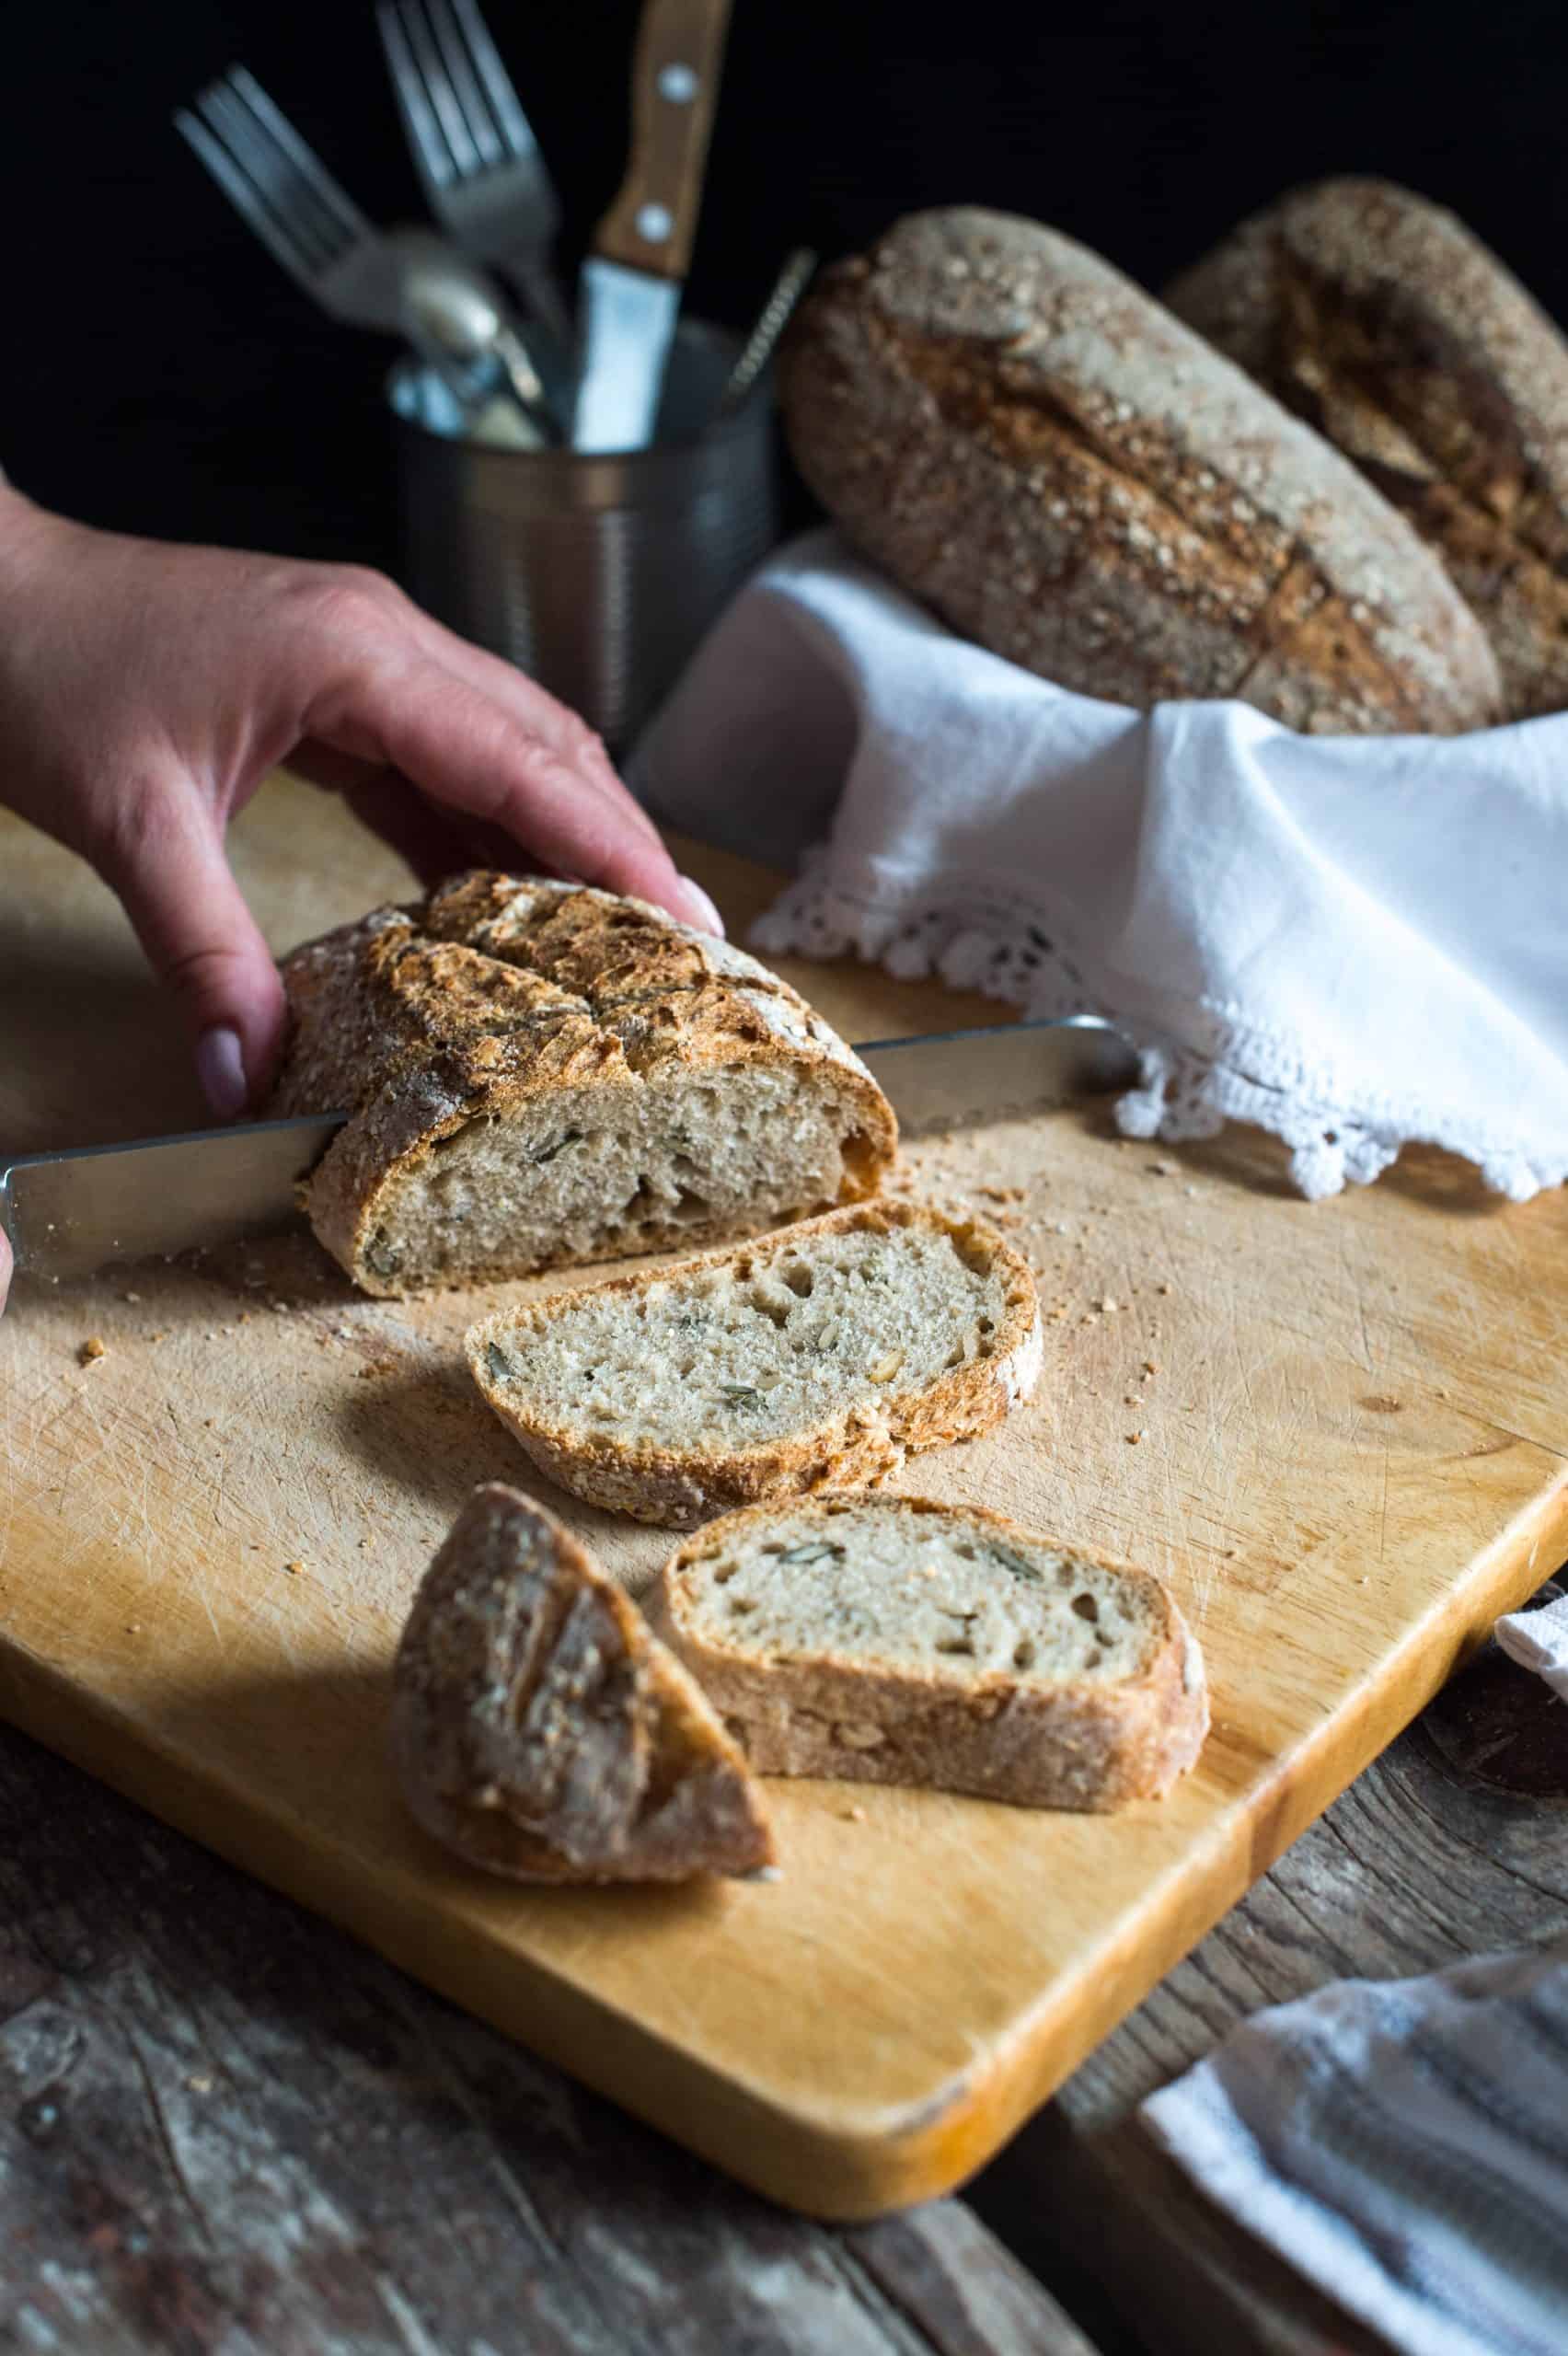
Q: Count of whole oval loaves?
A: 2